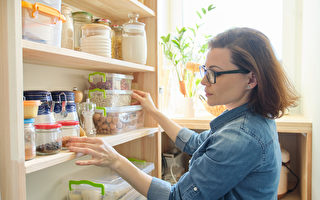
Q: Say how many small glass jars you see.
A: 3